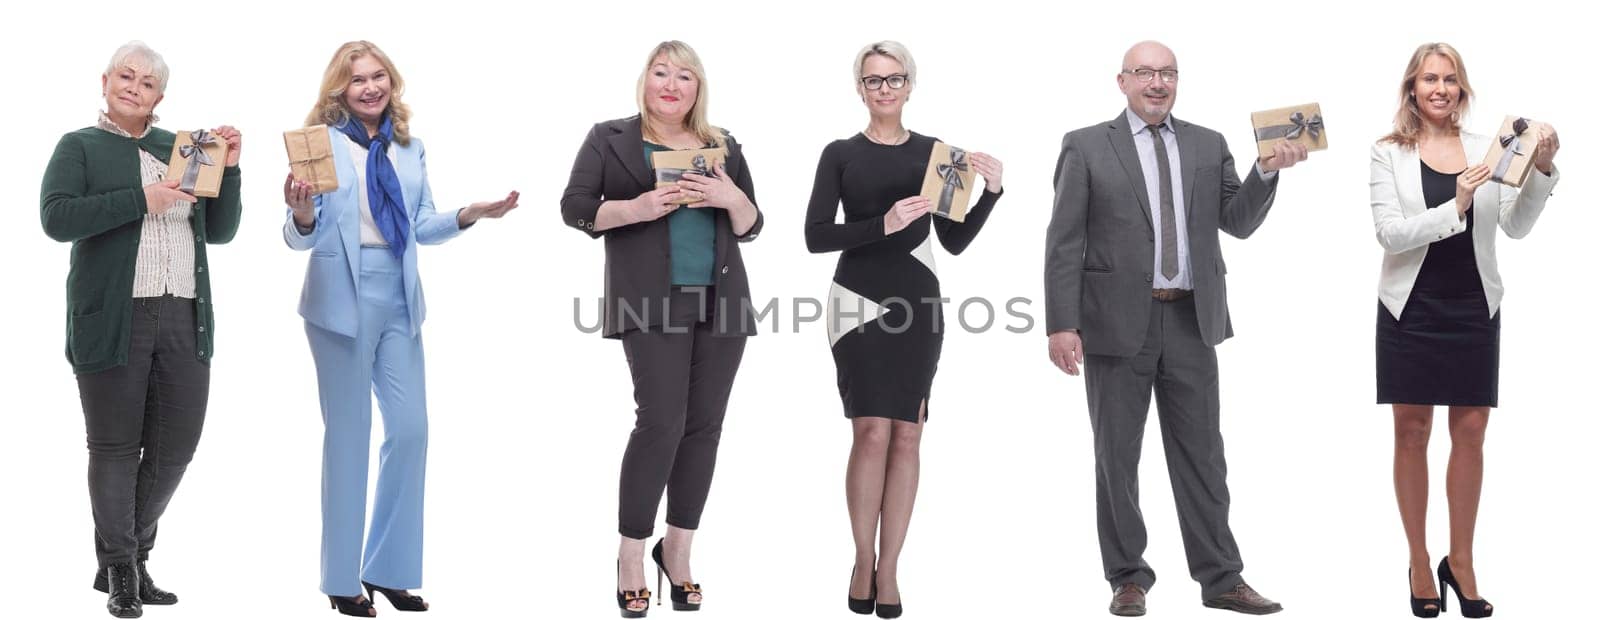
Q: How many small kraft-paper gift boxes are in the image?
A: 6